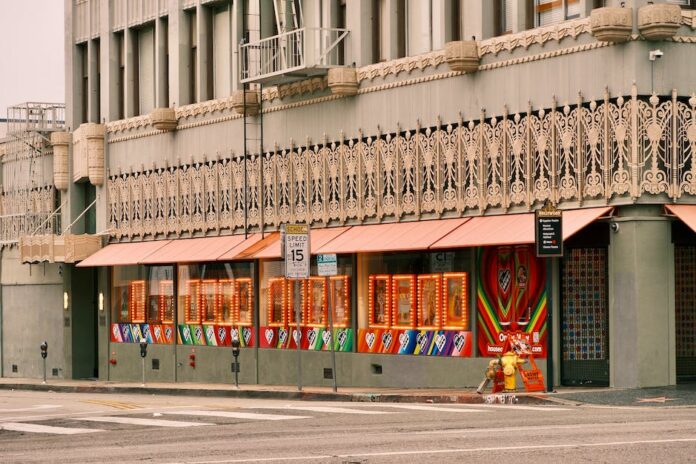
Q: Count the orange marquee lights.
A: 14